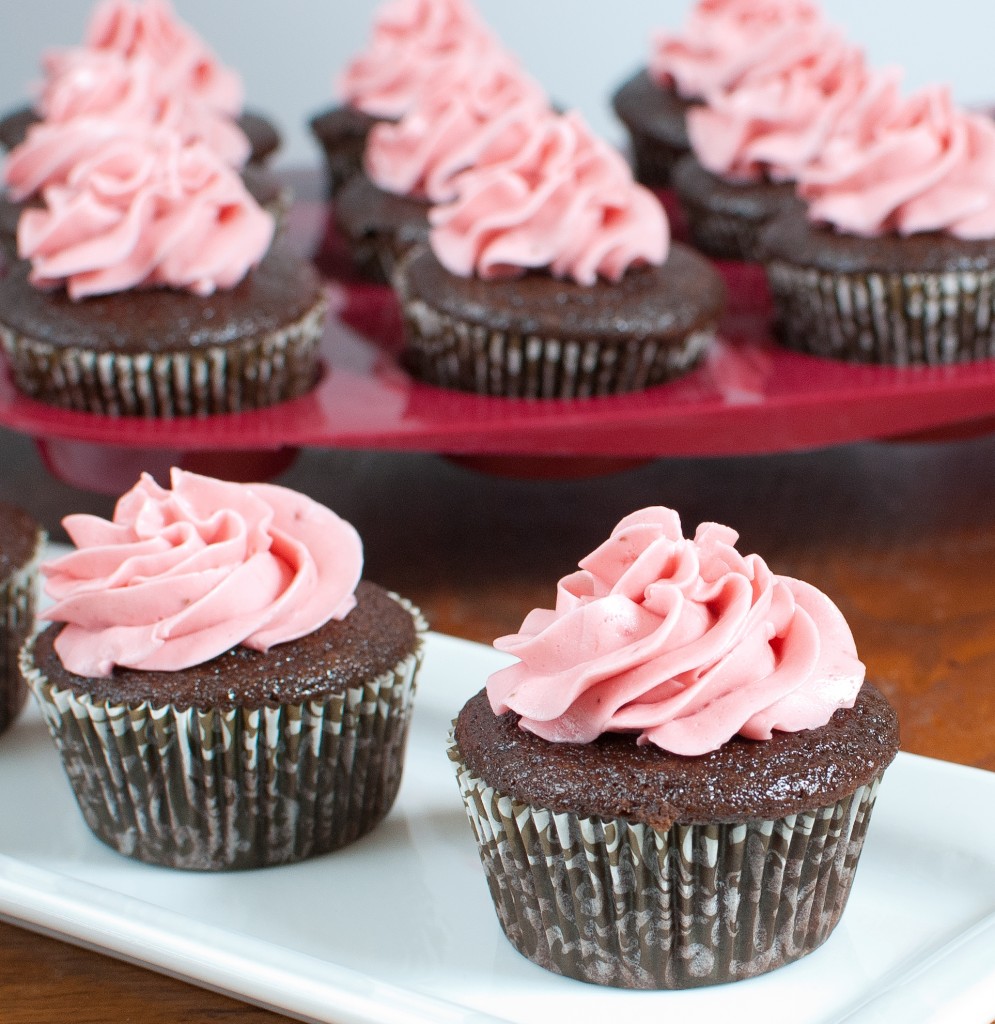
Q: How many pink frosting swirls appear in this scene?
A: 11